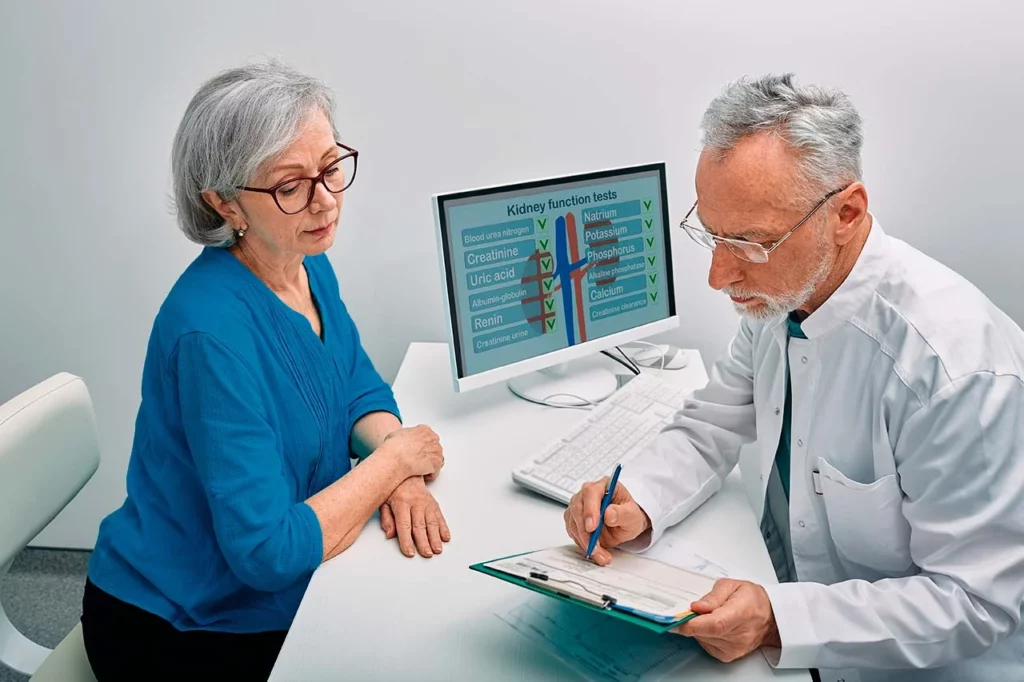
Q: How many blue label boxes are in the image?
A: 12